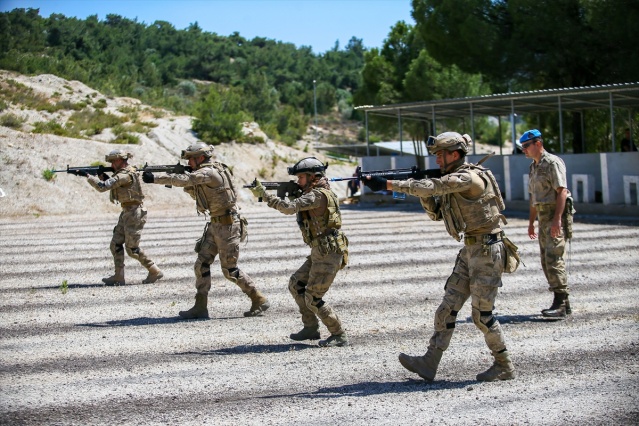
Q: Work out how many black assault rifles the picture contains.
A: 4